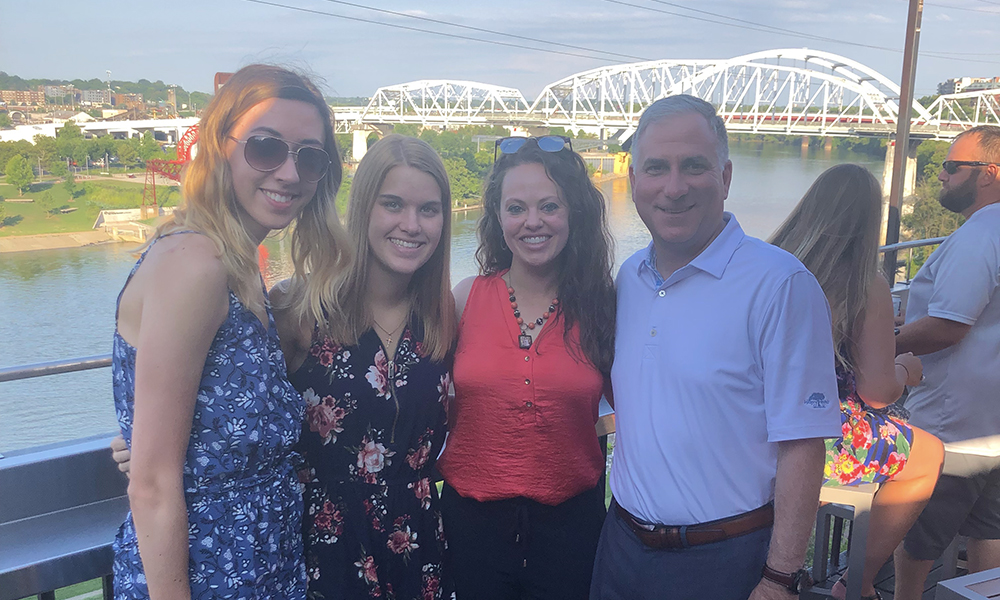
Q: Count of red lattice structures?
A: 1